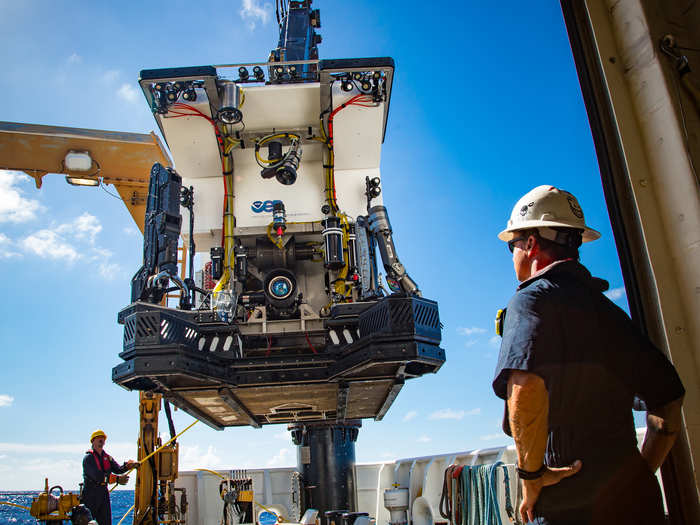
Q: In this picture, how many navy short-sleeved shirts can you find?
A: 1